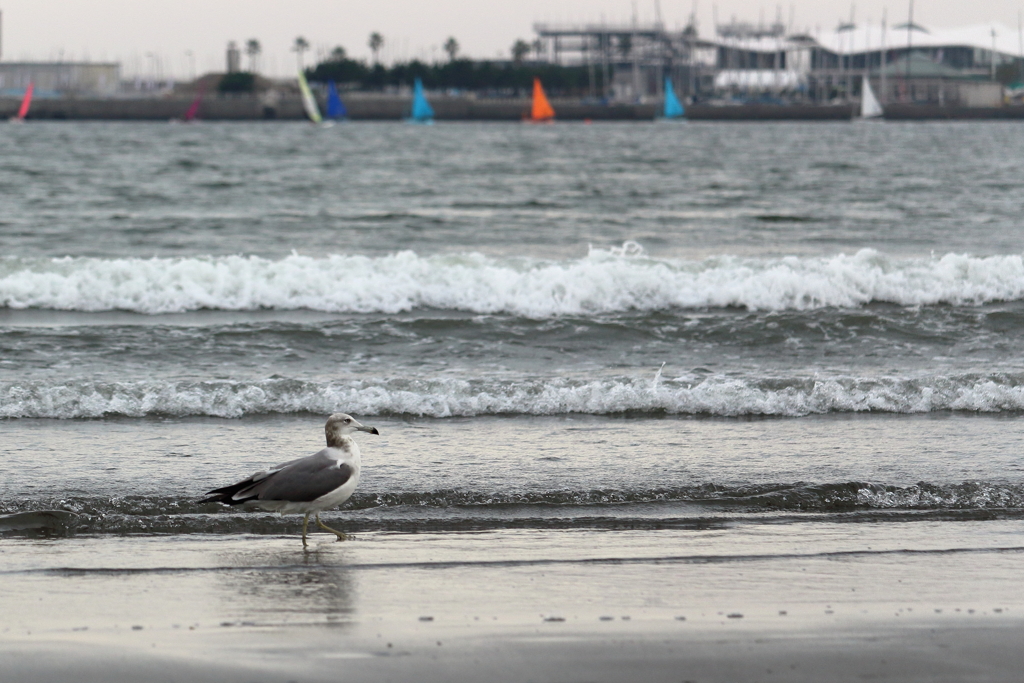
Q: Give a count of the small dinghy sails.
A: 8